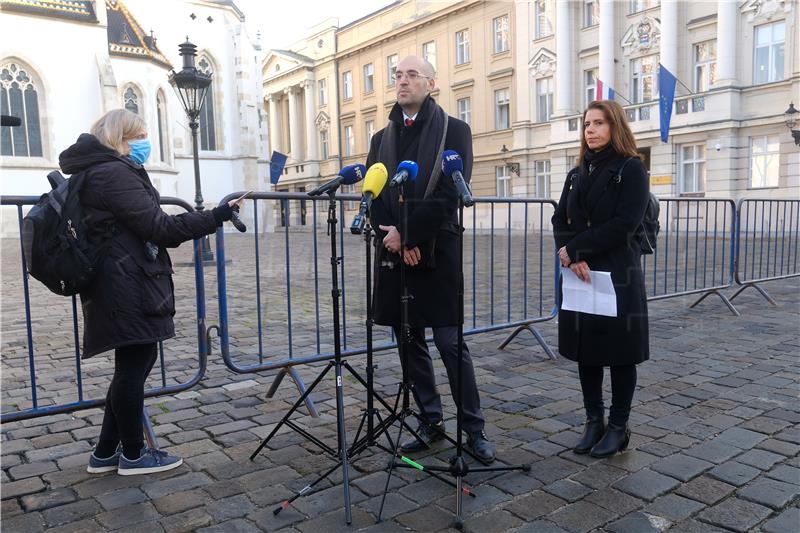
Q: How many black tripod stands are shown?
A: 4